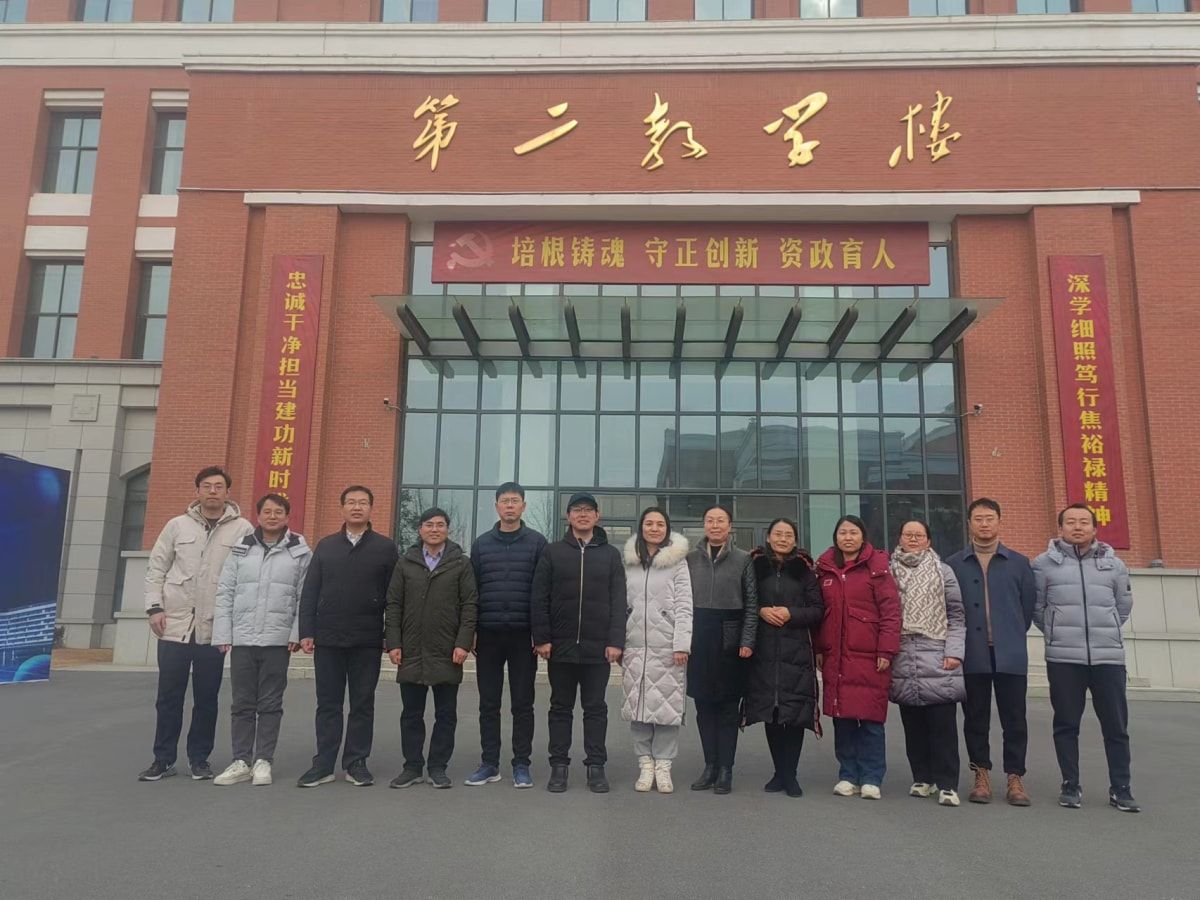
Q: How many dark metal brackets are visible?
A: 11